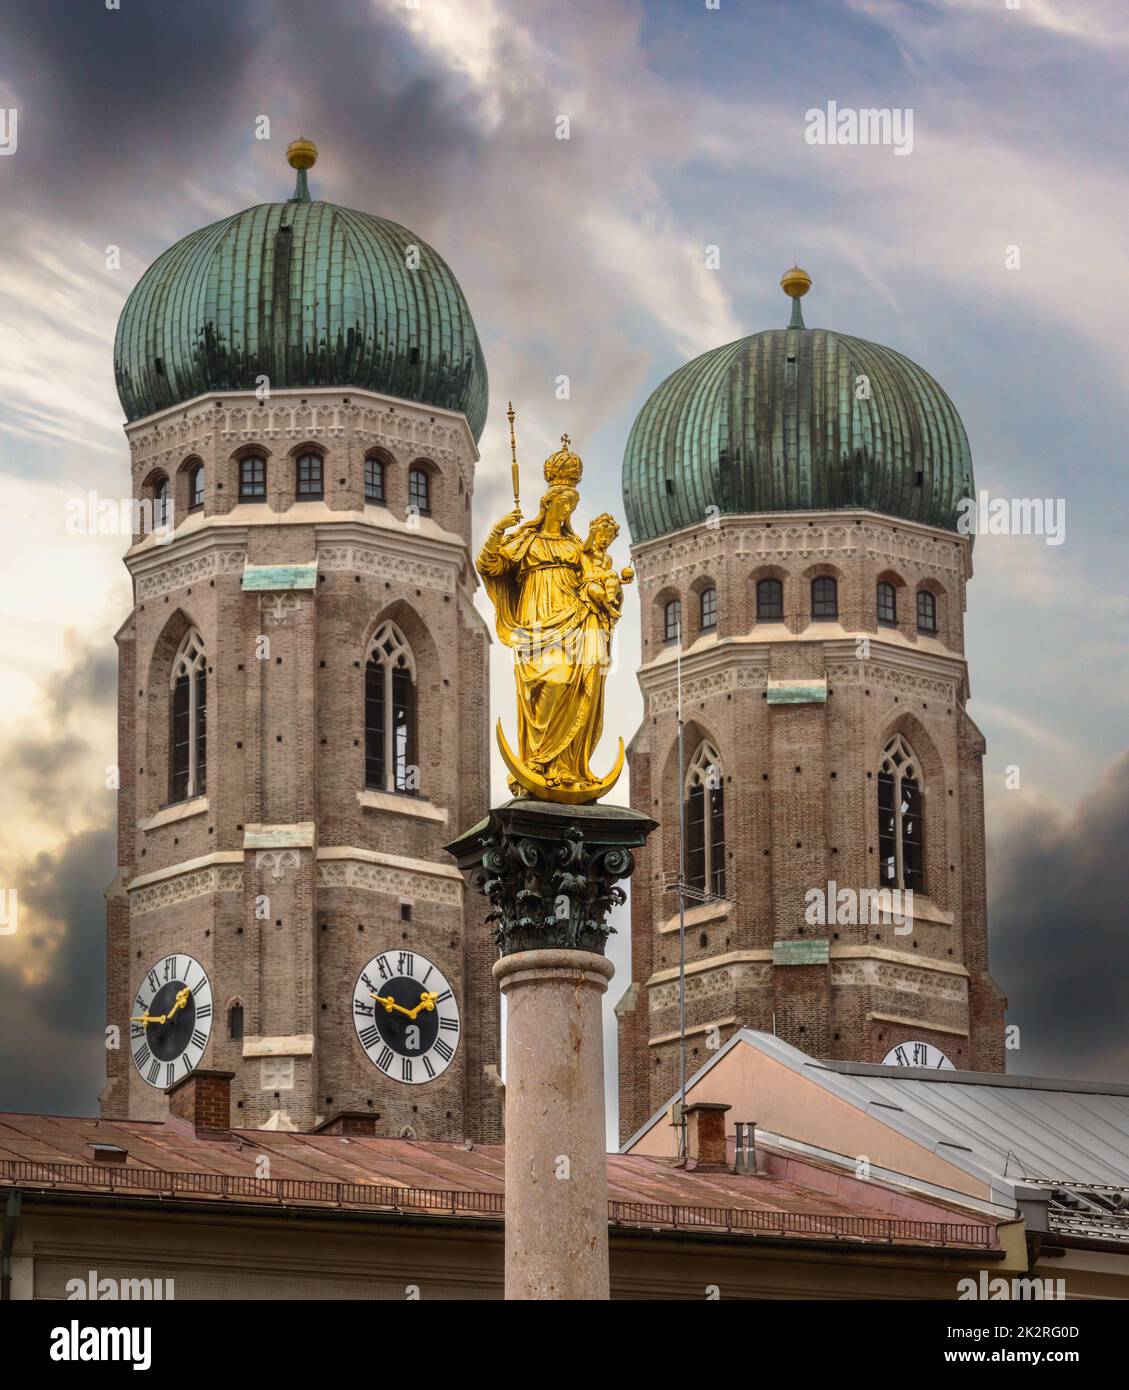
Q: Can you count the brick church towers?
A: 2